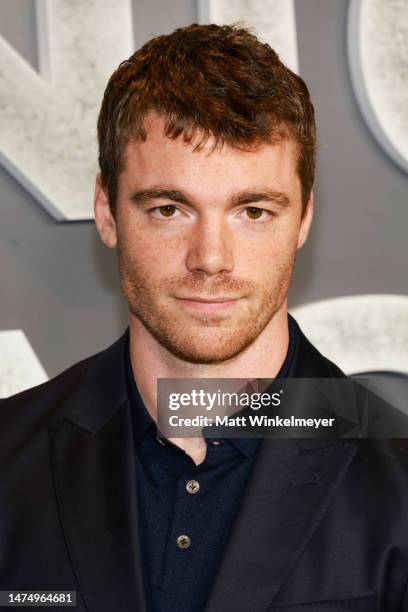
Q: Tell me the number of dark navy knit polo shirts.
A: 1